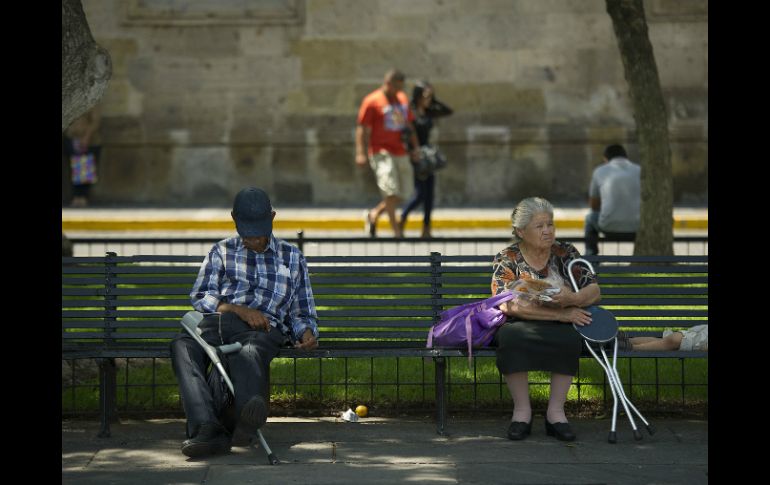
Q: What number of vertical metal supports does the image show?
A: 2